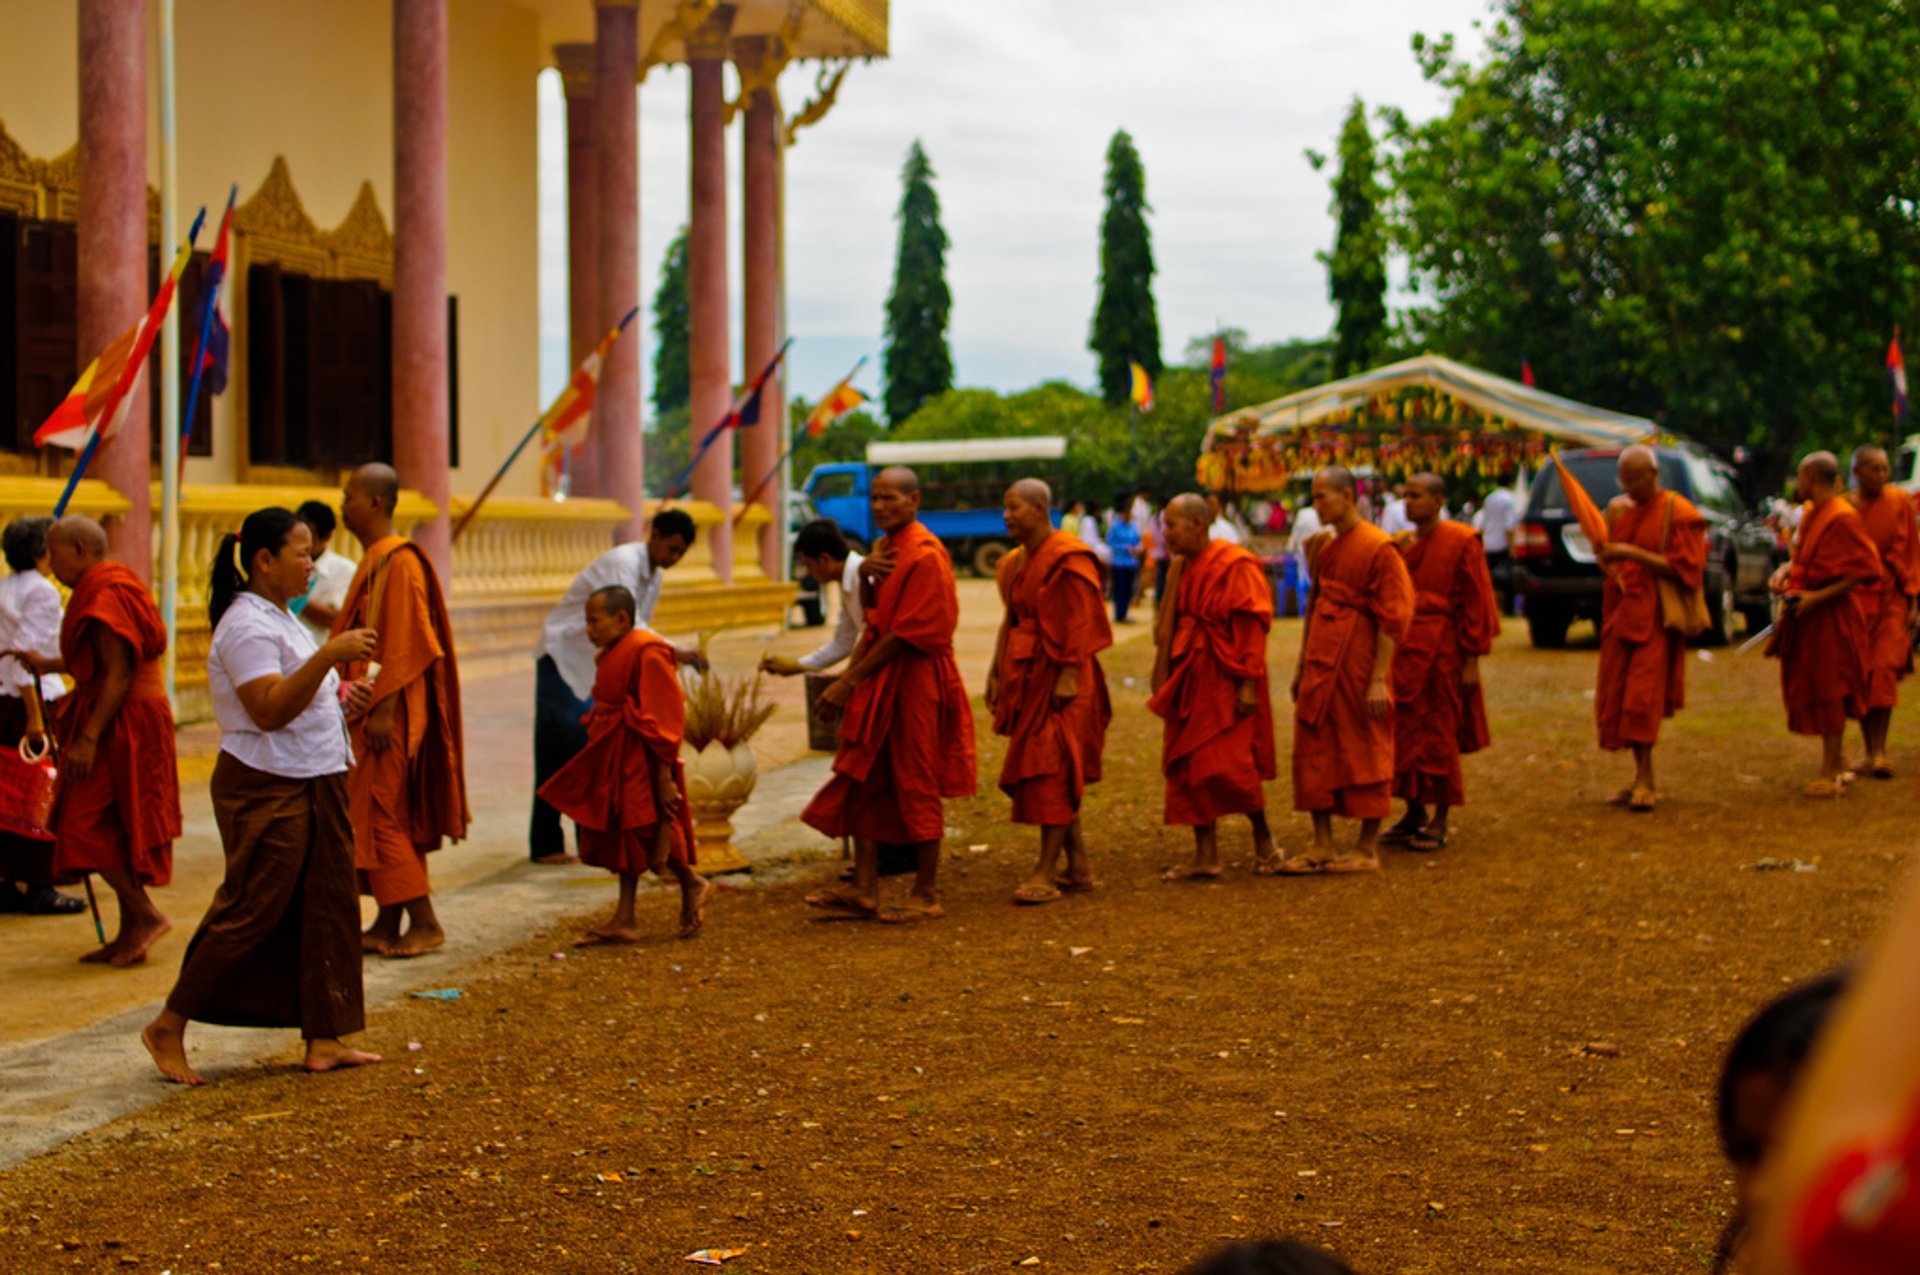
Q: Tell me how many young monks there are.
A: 1